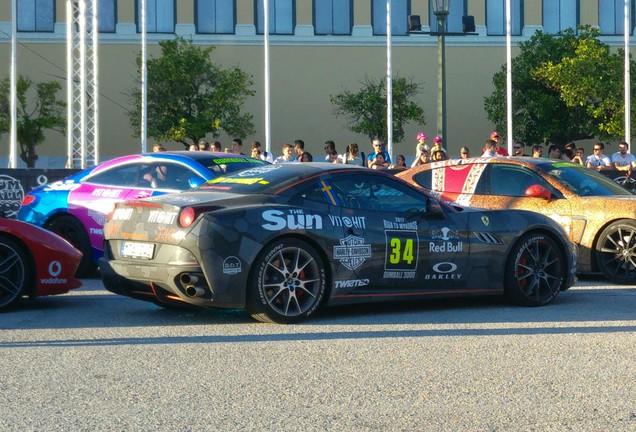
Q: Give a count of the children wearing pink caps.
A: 2